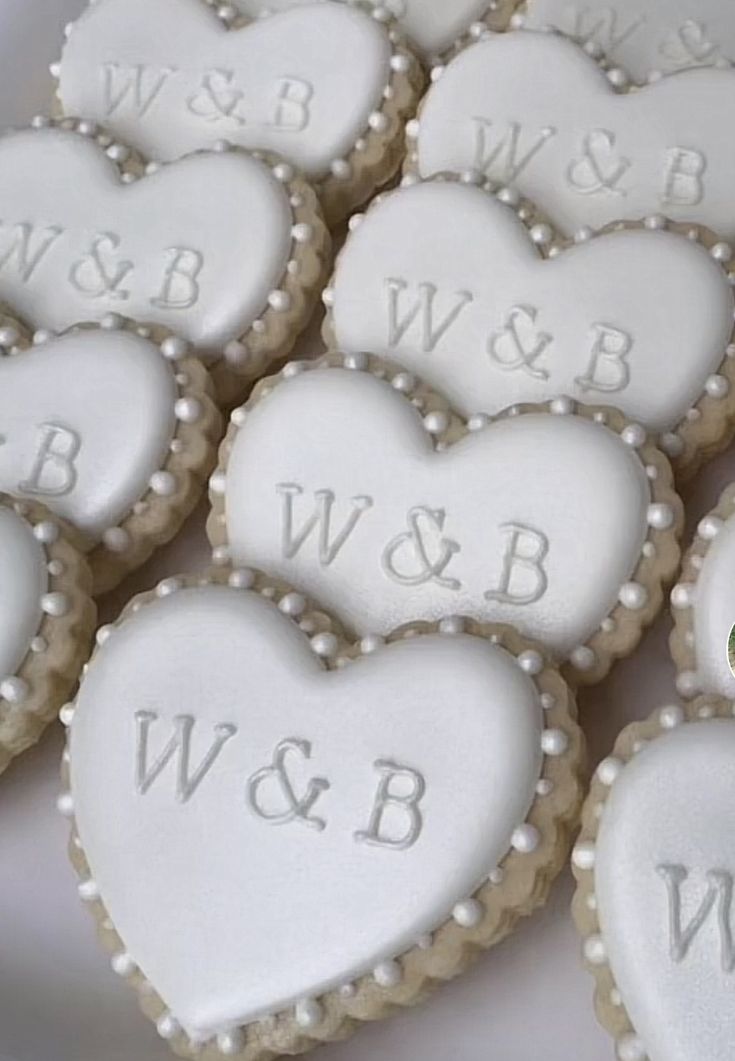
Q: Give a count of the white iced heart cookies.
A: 12